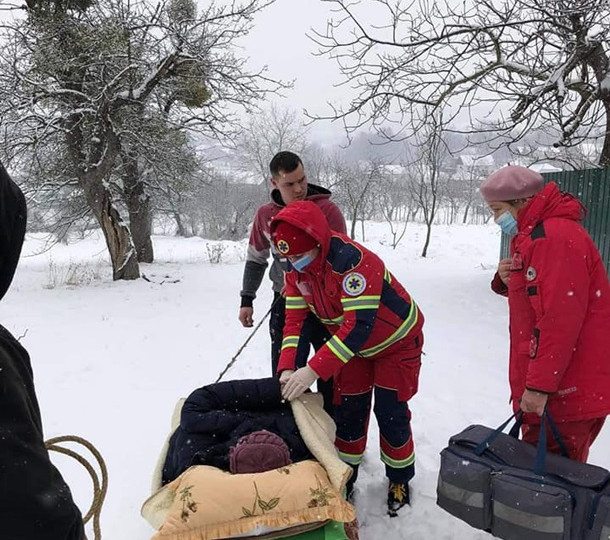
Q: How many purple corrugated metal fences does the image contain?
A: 0